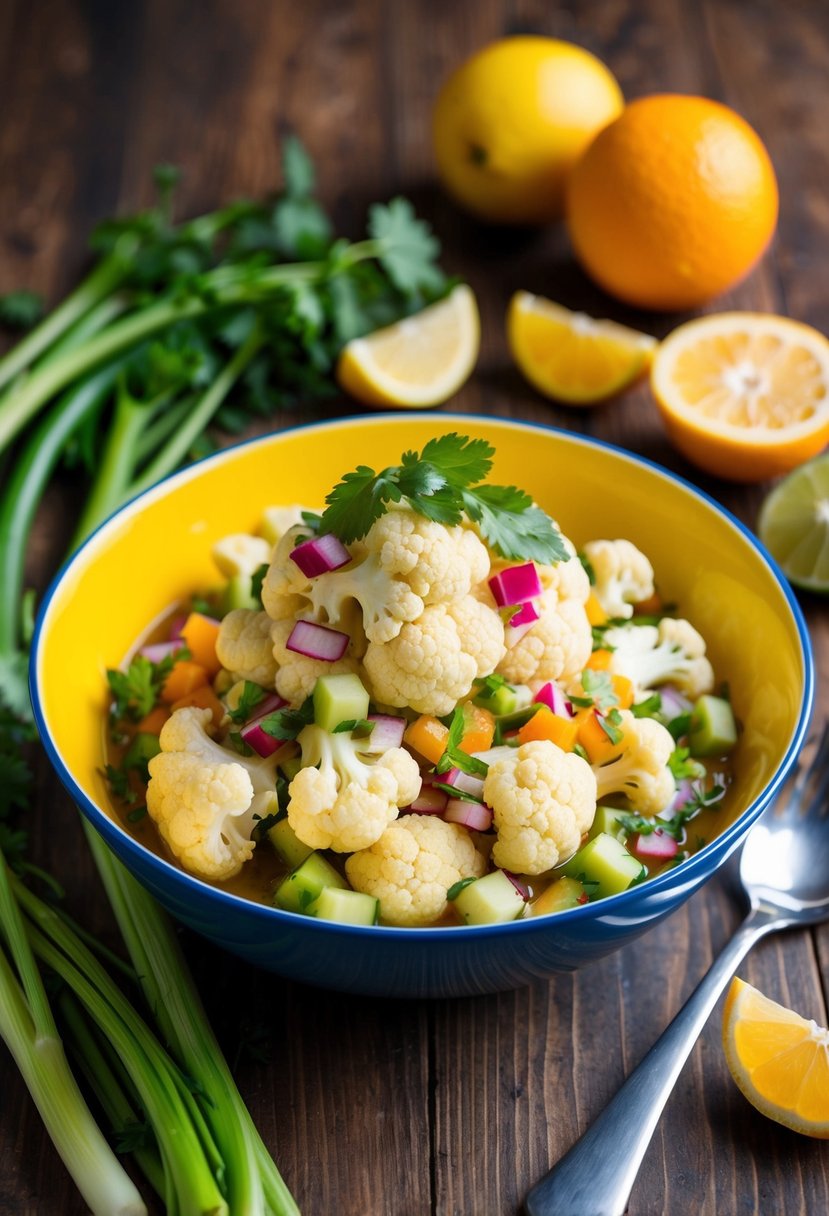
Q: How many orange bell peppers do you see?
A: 0